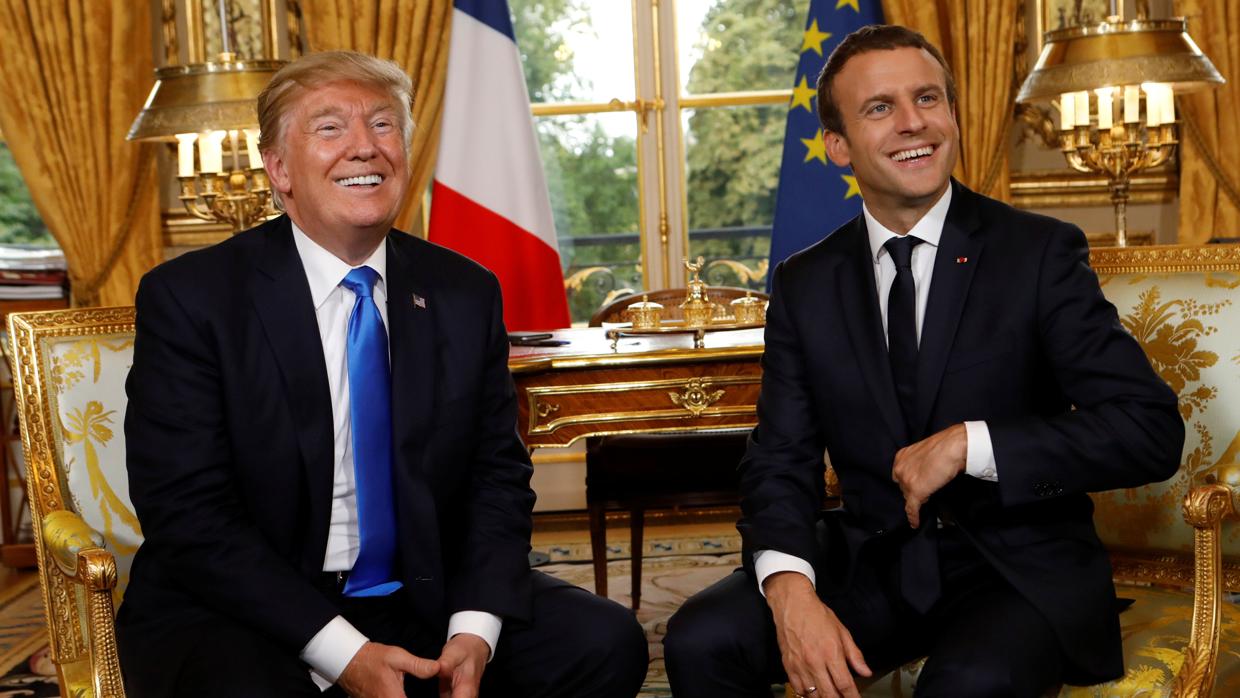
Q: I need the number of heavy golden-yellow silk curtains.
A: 4